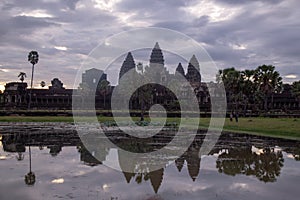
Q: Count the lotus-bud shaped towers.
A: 4